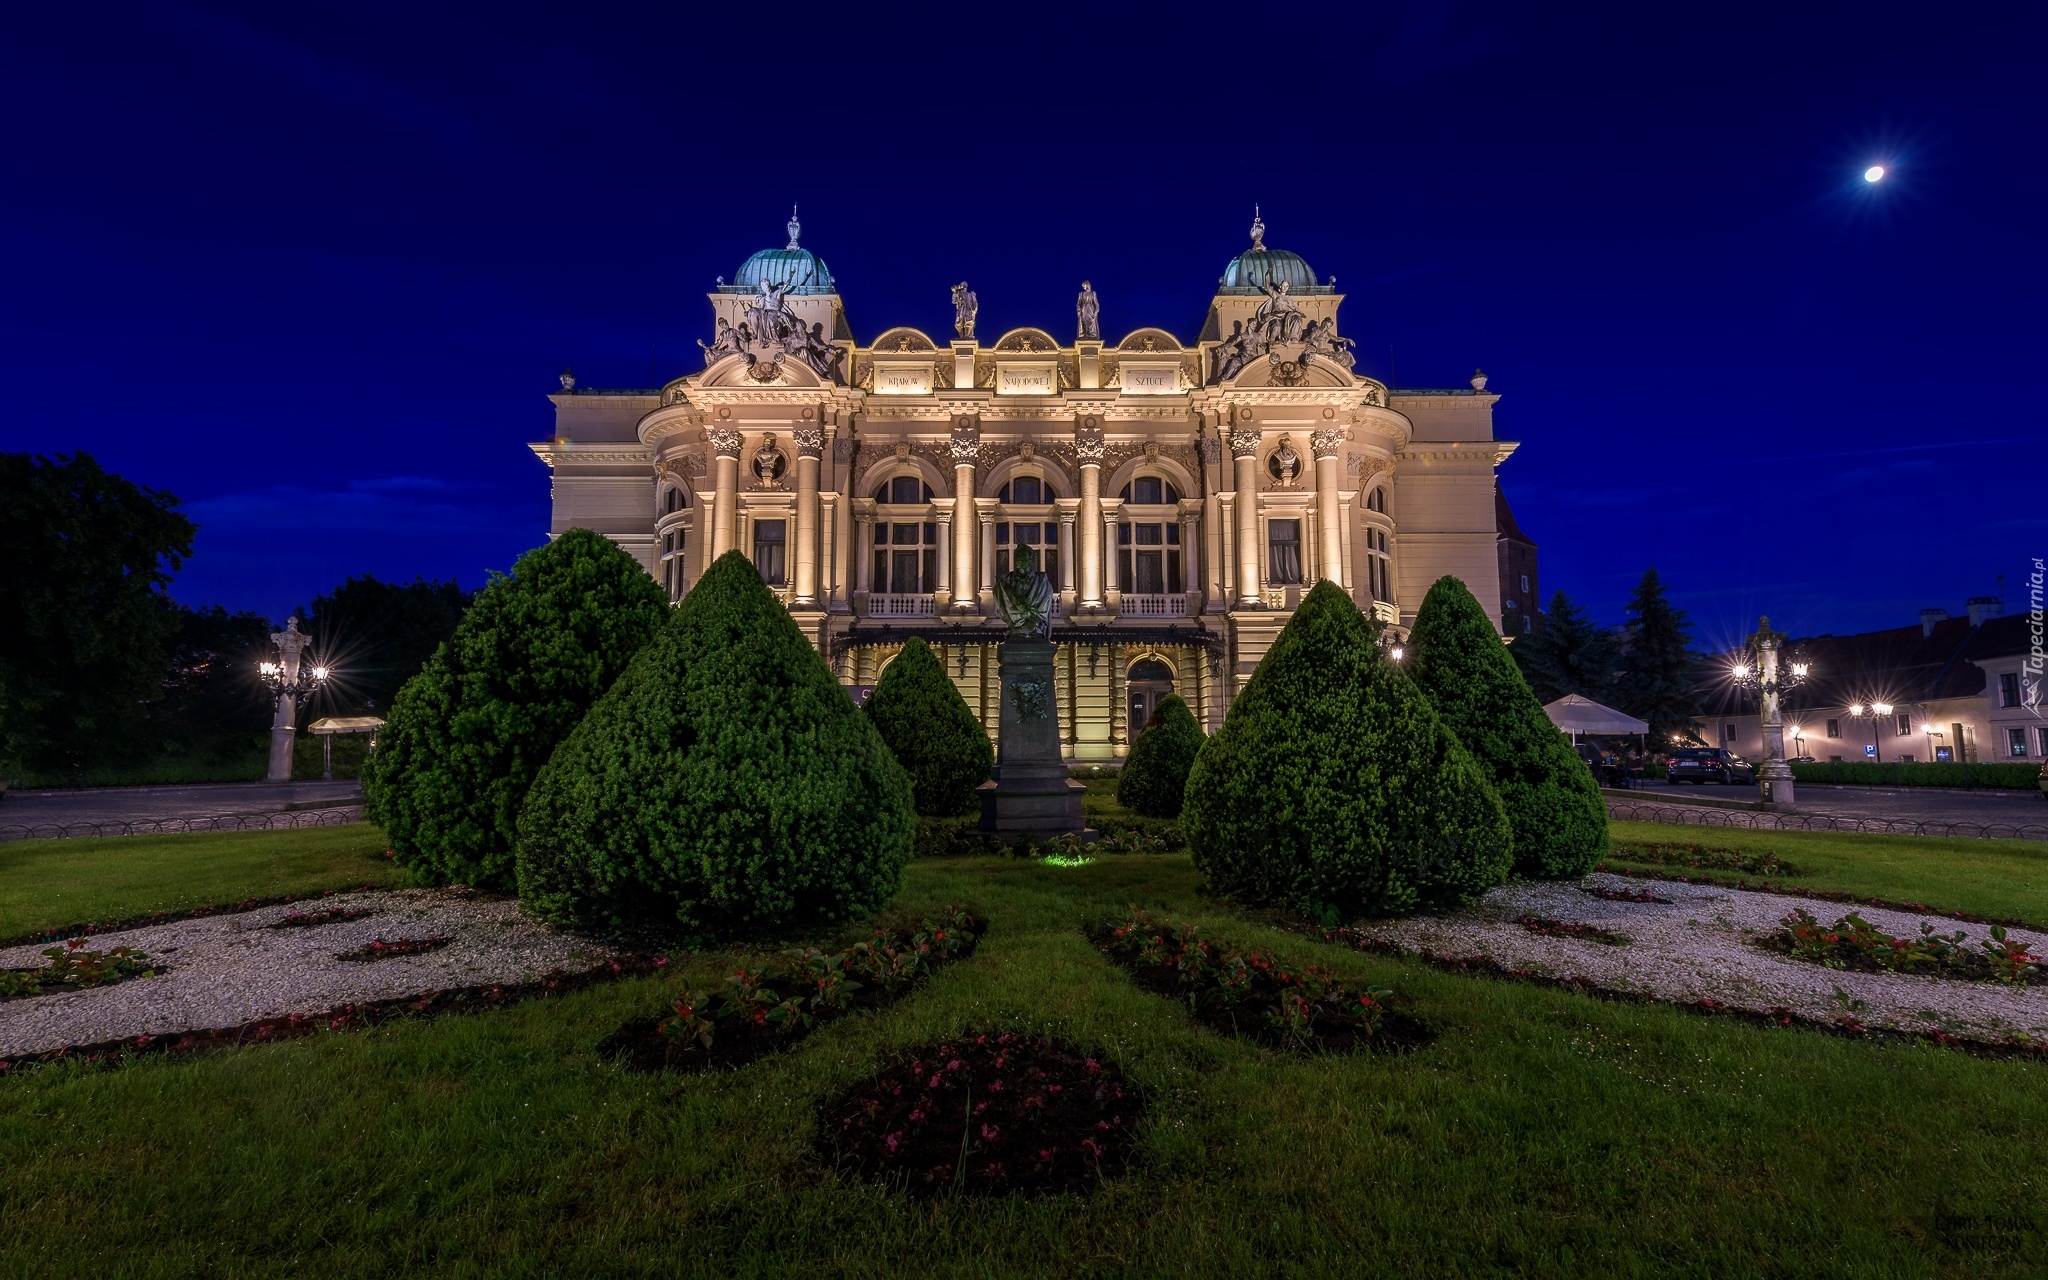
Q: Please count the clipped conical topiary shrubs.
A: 6